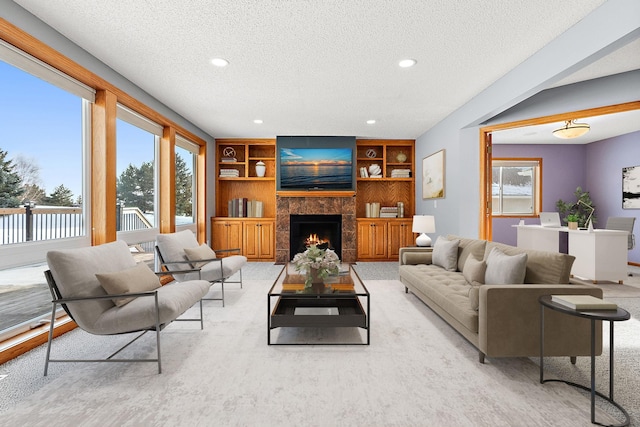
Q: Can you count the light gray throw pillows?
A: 2